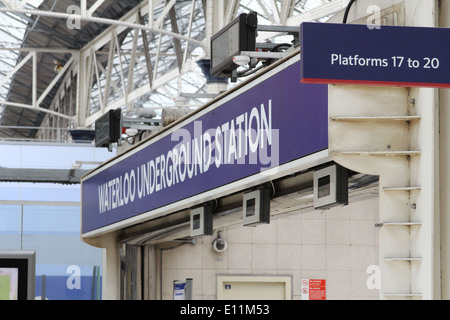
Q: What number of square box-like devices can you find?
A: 3